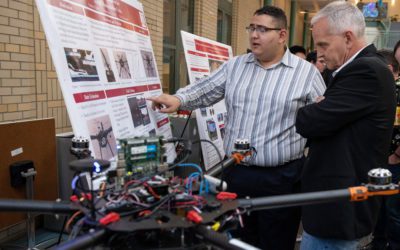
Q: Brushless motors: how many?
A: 3